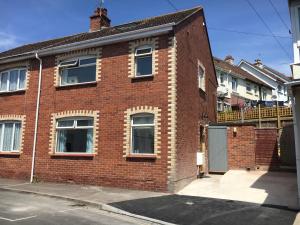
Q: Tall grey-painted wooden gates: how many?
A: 1